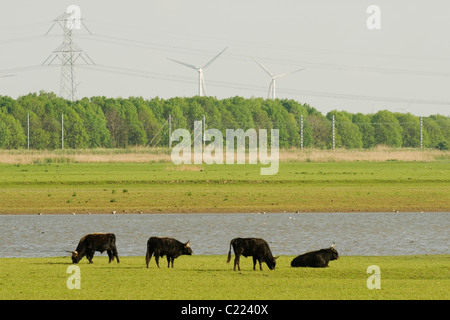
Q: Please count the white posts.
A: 7